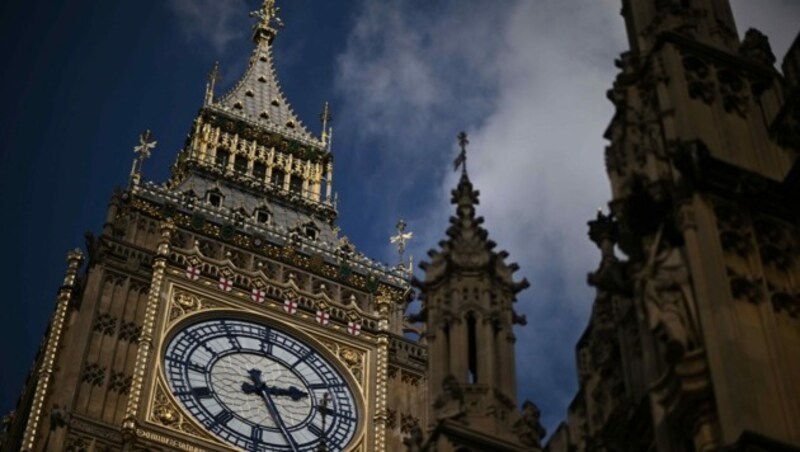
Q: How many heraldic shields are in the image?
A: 6